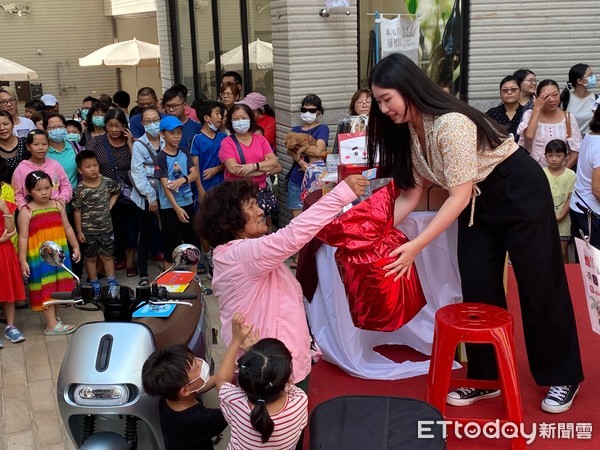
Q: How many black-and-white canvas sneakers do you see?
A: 2